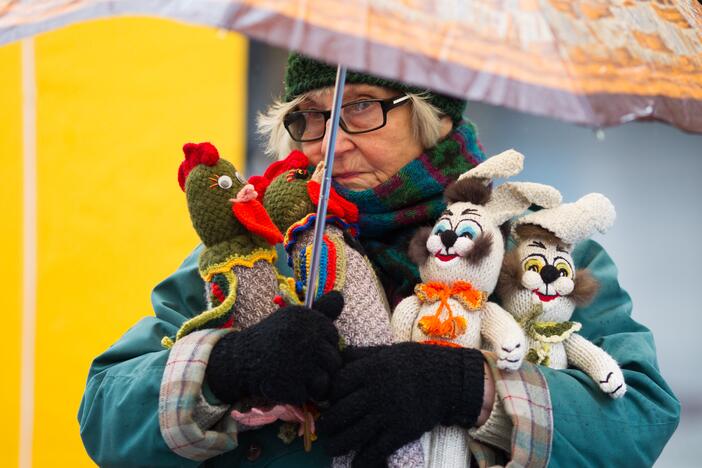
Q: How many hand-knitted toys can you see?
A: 4